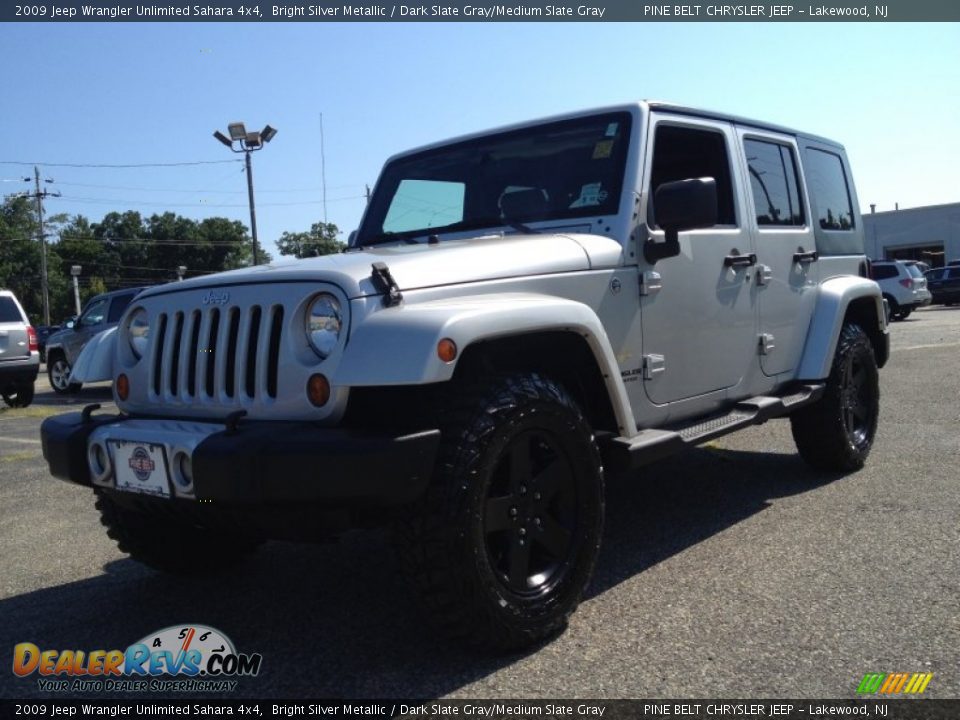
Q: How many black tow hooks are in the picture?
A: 2